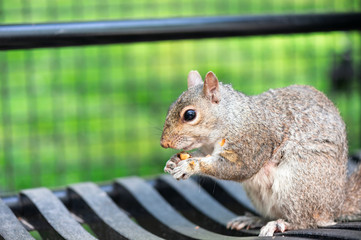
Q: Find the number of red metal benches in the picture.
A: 0